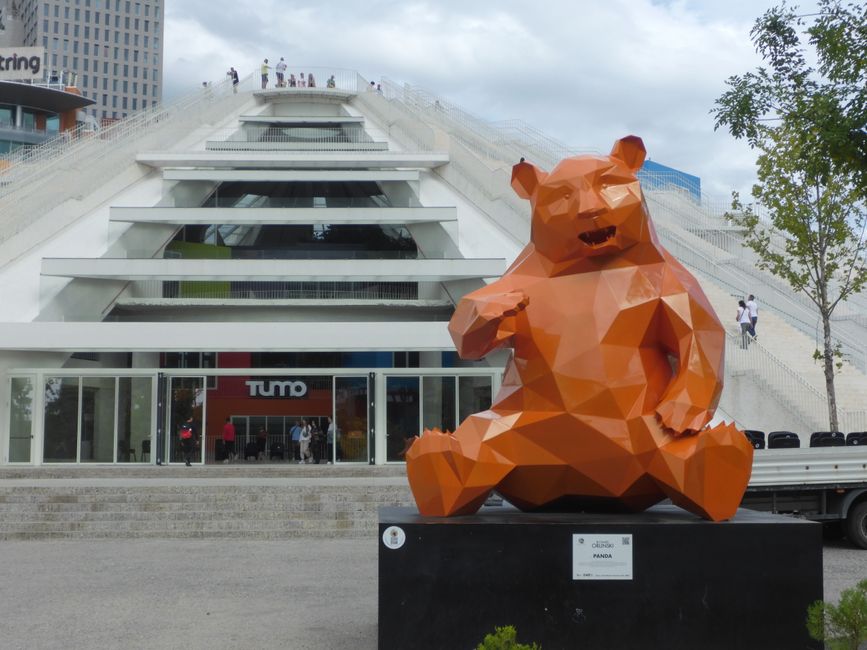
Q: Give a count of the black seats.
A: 4